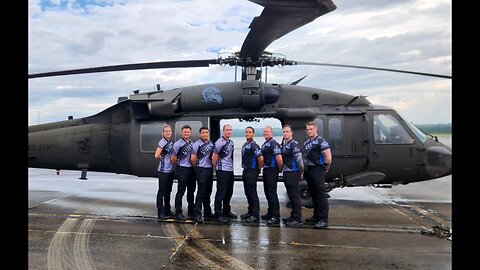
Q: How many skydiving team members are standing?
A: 8